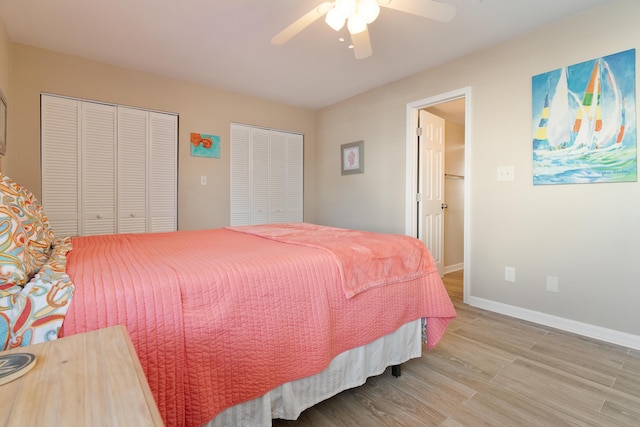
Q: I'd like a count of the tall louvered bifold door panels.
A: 8